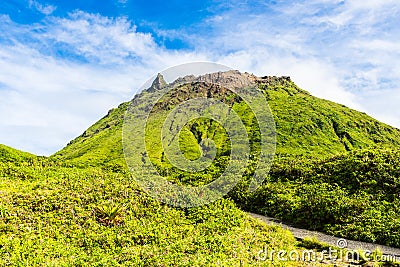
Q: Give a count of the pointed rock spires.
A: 1